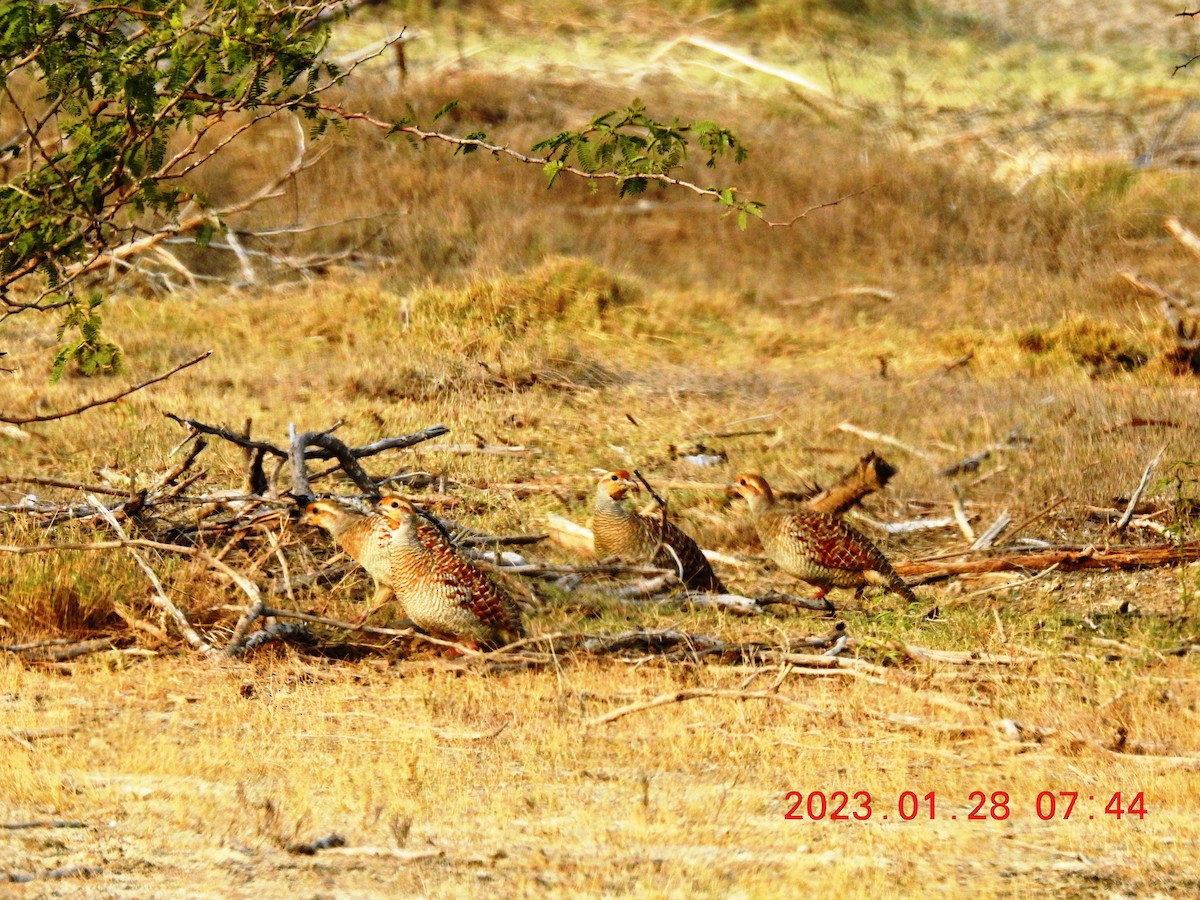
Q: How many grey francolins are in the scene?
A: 4